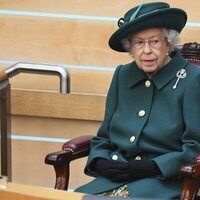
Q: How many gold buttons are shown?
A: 5